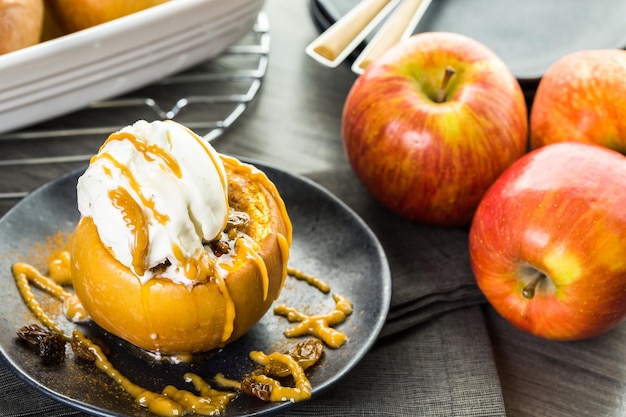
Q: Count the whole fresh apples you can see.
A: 3